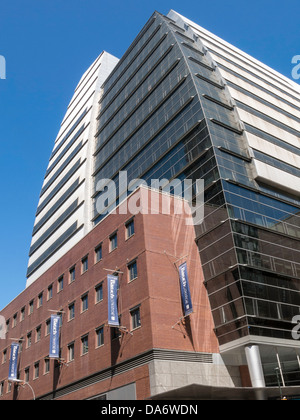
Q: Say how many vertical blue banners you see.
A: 4